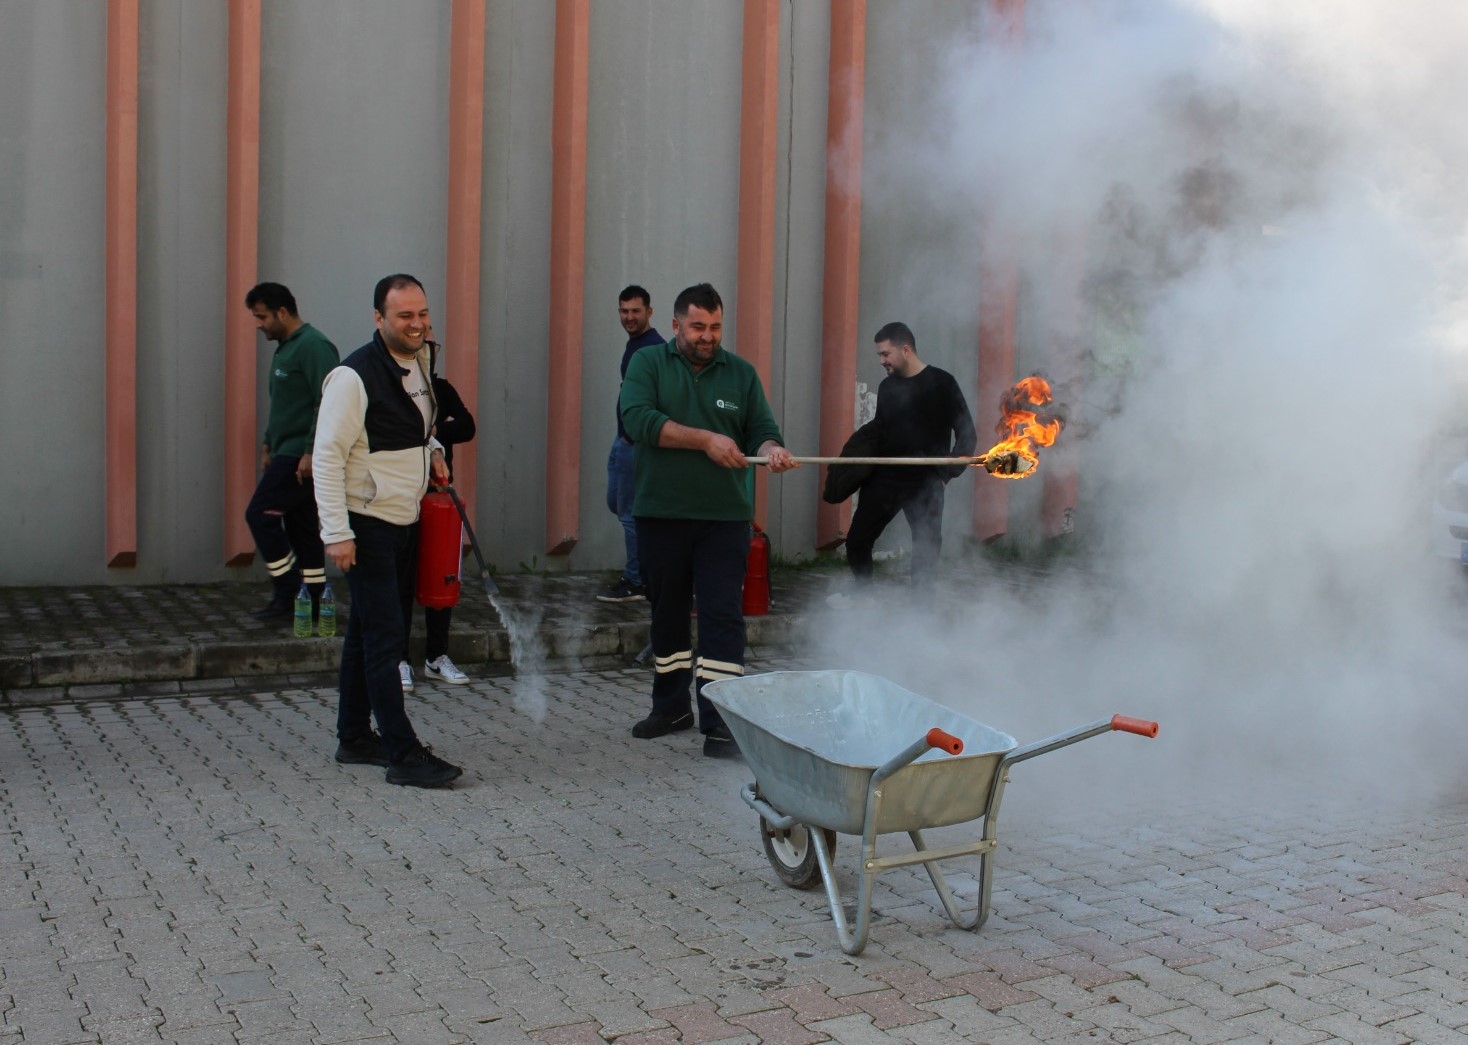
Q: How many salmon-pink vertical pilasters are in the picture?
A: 8